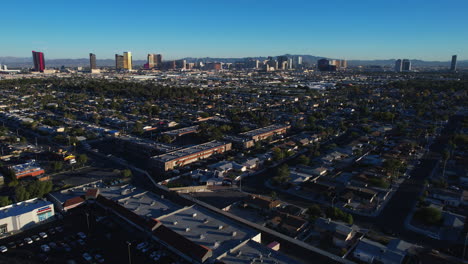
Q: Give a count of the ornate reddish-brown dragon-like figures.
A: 0